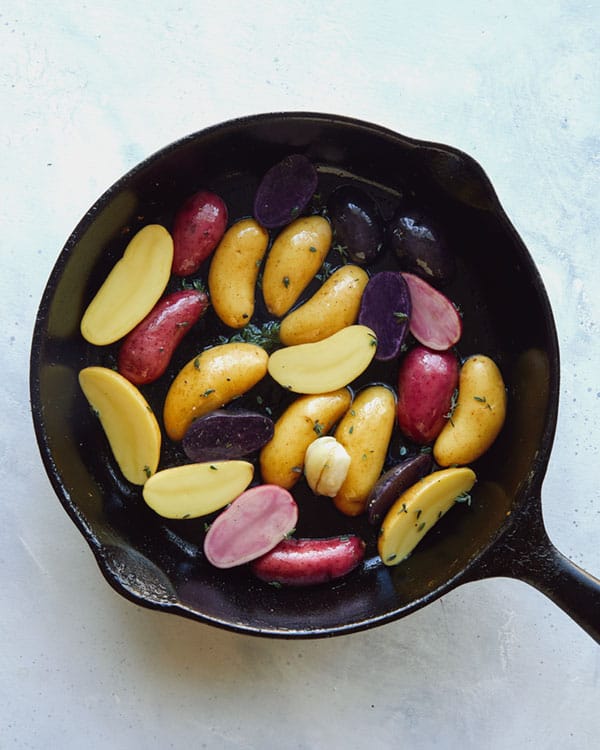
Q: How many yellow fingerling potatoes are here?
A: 12